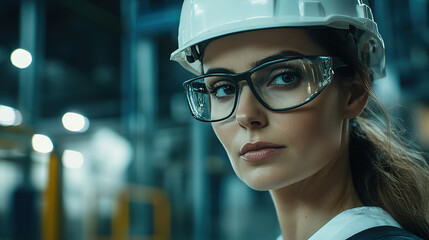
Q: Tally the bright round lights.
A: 5